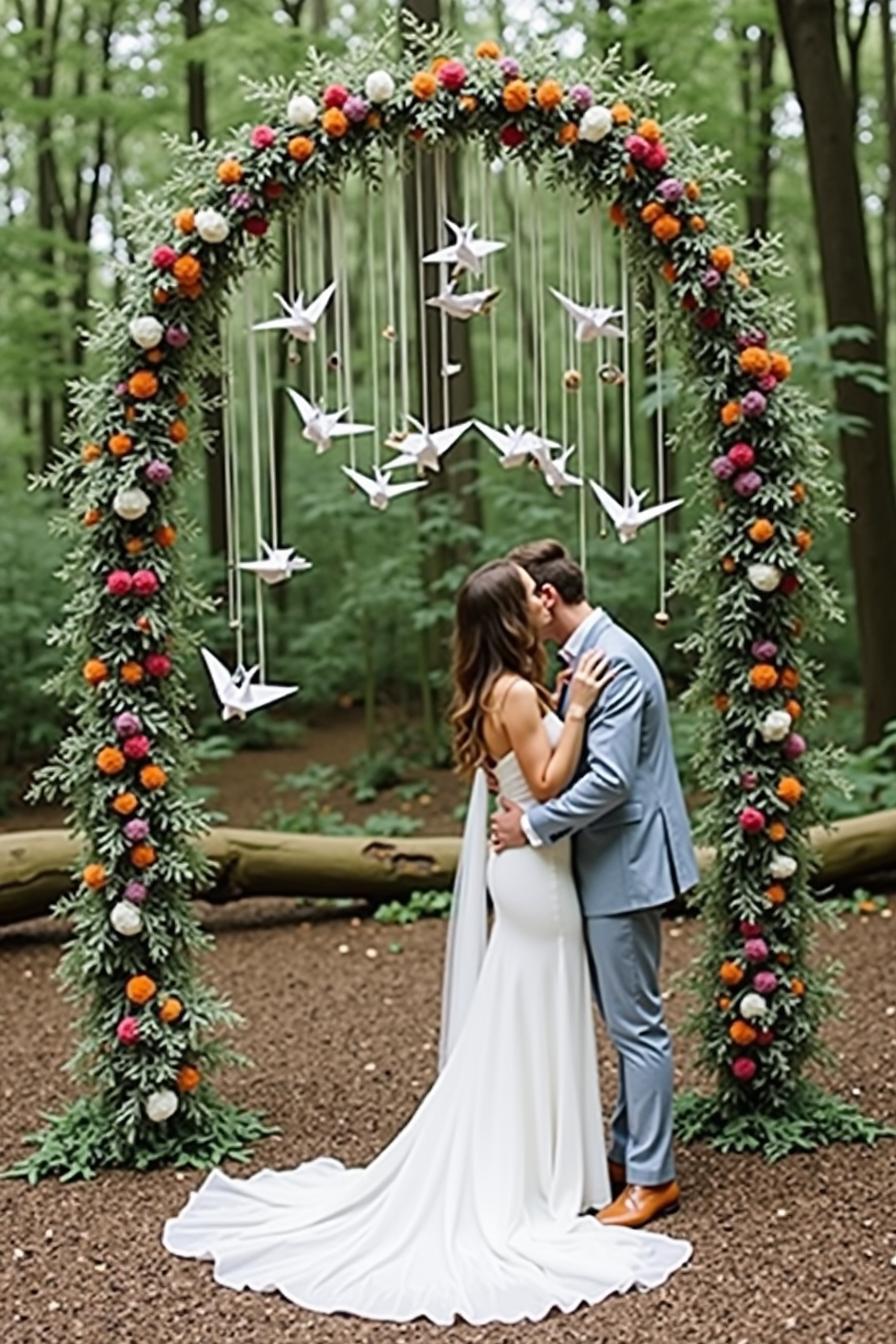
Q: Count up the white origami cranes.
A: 12